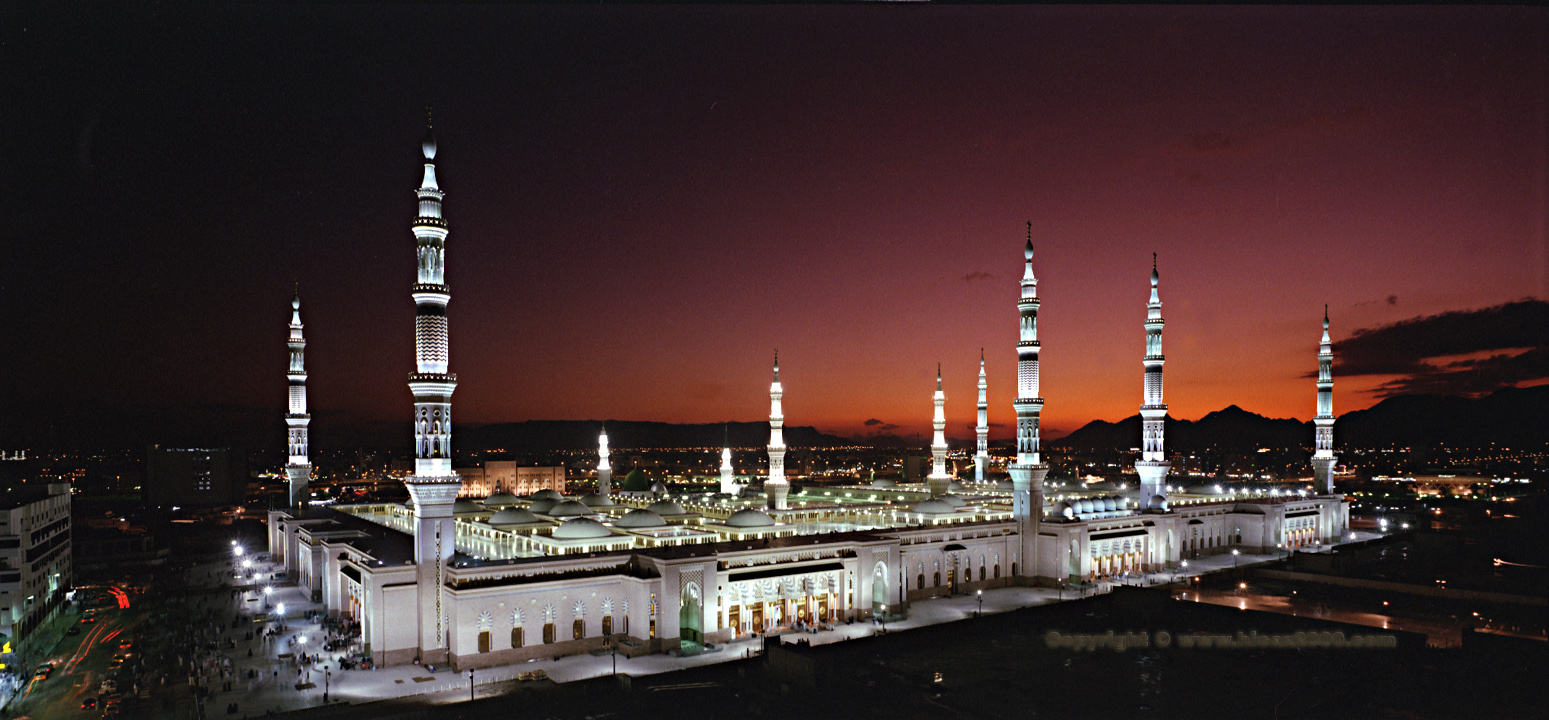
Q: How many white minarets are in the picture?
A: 10